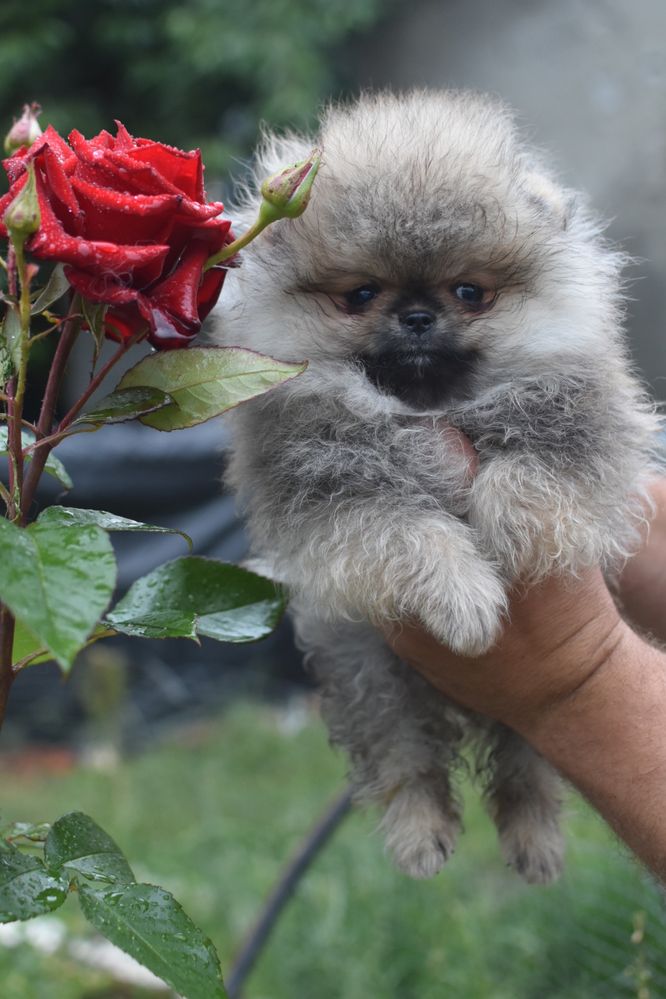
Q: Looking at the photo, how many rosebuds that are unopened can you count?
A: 3